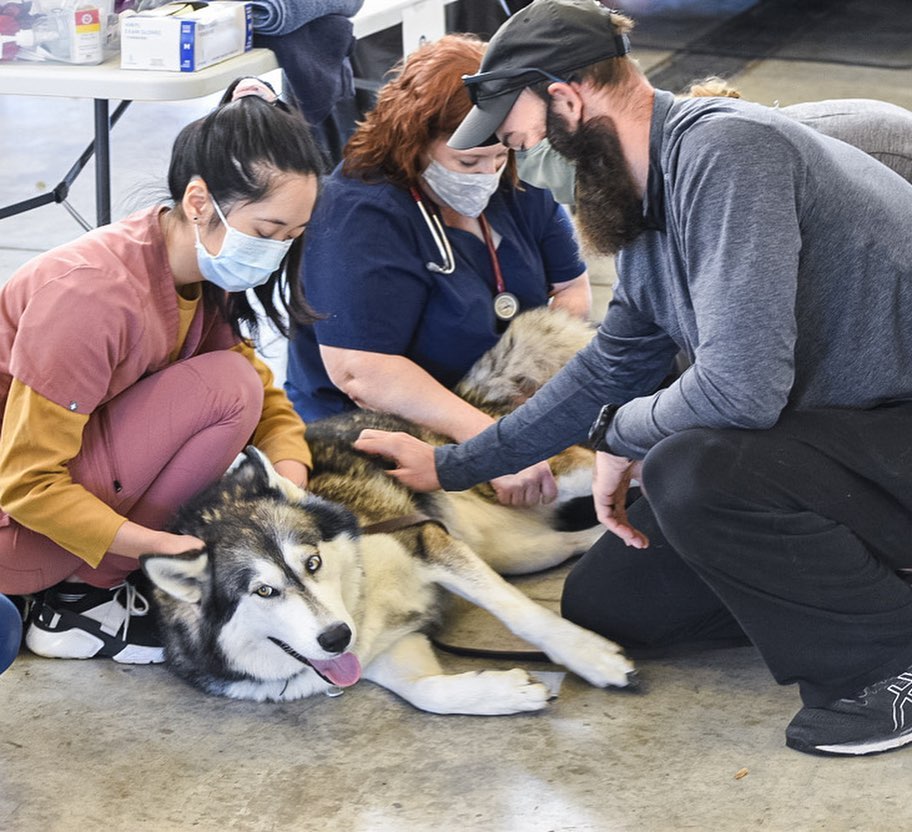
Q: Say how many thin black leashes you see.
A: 1